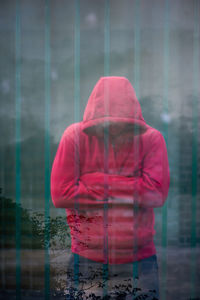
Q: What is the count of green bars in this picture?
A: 7